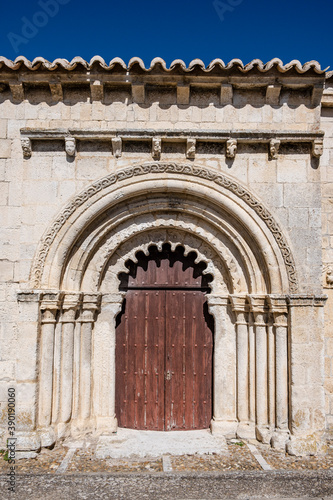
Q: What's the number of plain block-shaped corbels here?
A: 8